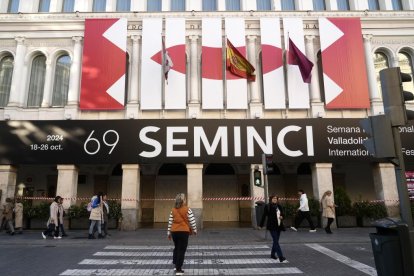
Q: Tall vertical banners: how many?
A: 8